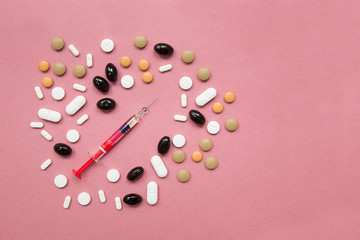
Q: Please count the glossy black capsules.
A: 9